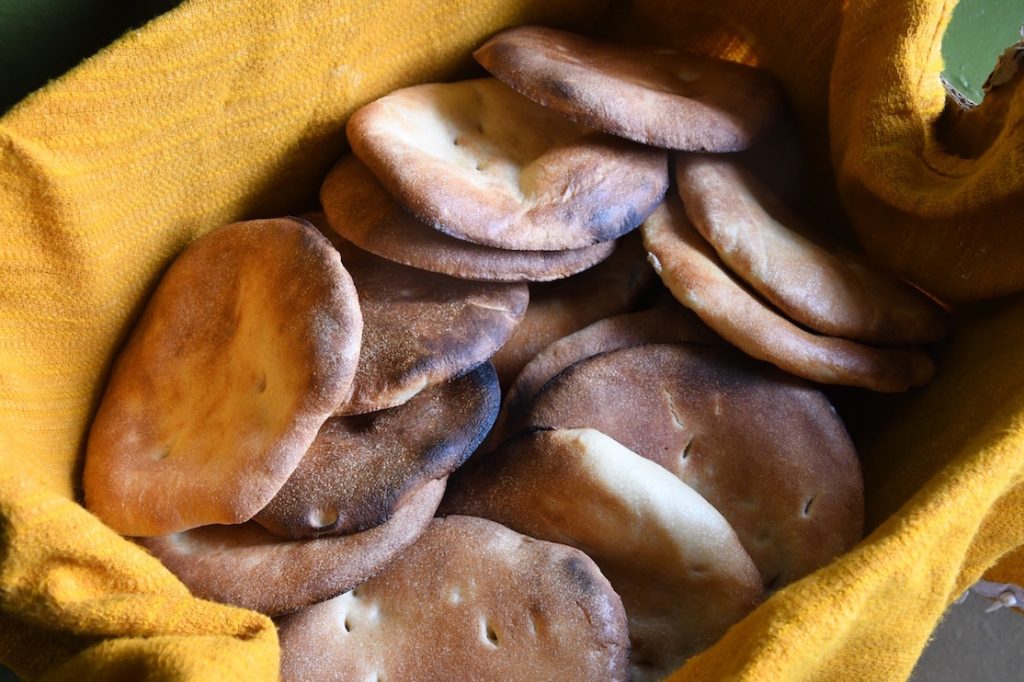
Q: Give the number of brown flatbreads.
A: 14